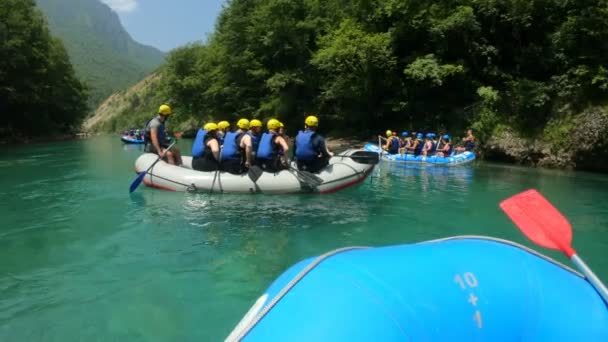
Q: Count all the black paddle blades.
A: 3